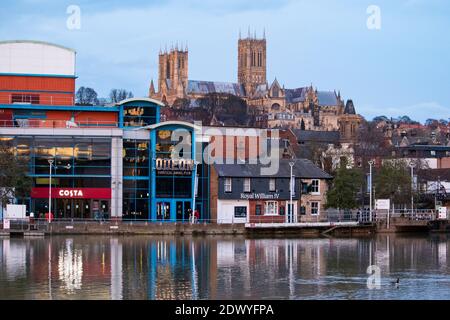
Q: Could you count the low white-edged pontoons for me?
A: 1